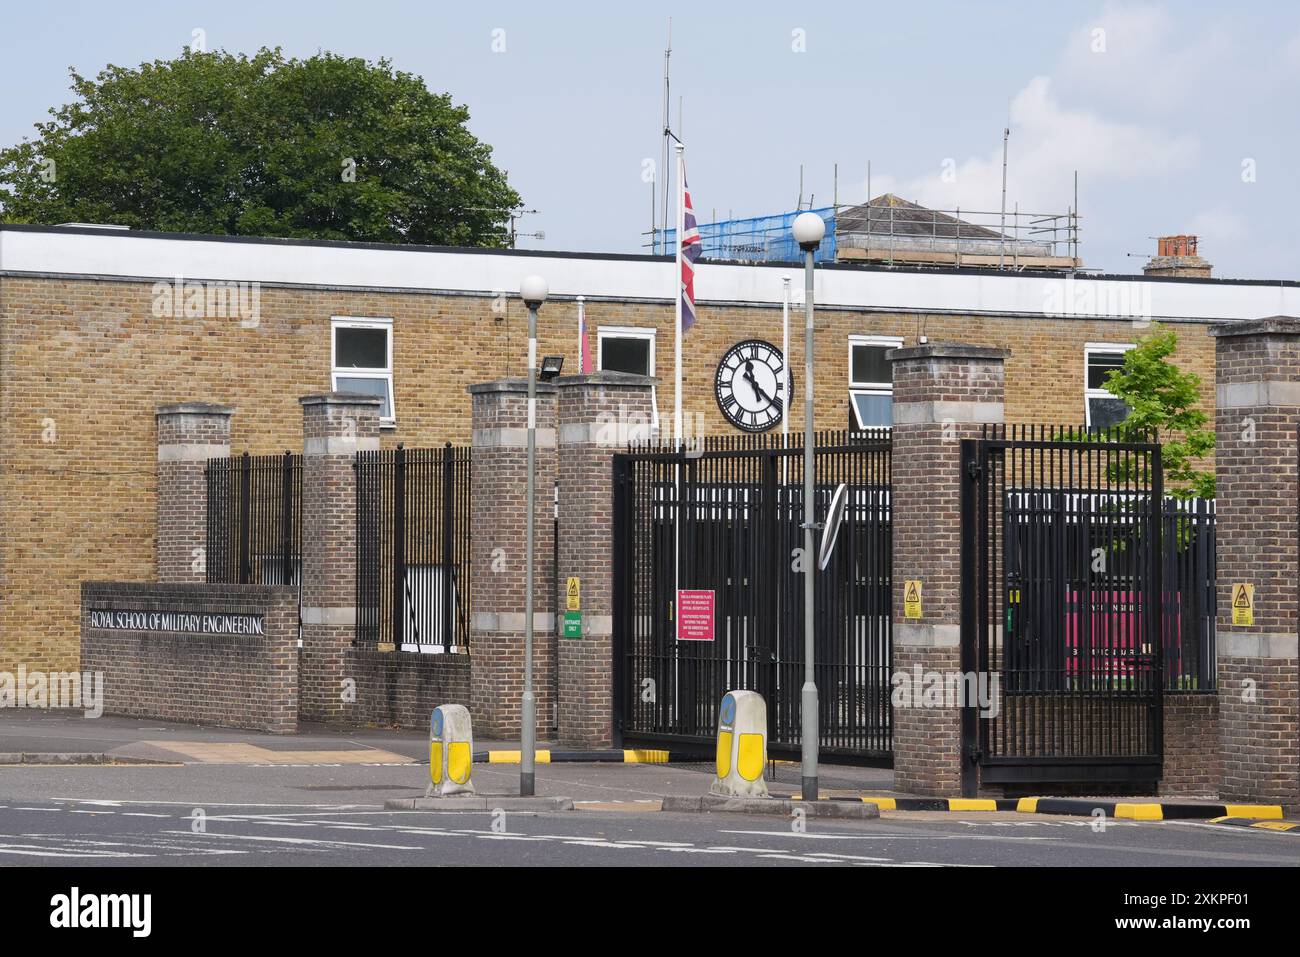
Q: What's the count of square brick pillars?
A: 6